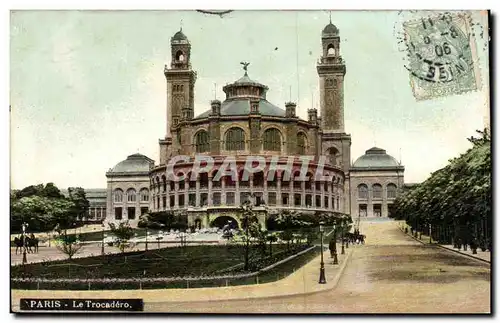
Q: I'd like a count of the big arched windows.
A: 4